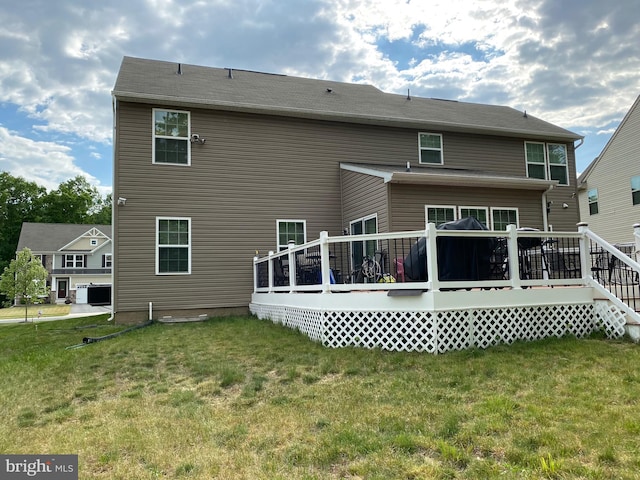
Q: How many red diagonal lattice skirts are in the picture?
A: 0